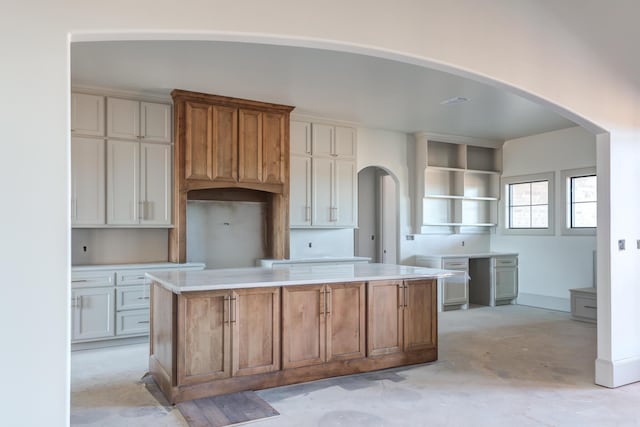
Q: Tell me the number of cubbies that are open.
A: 6